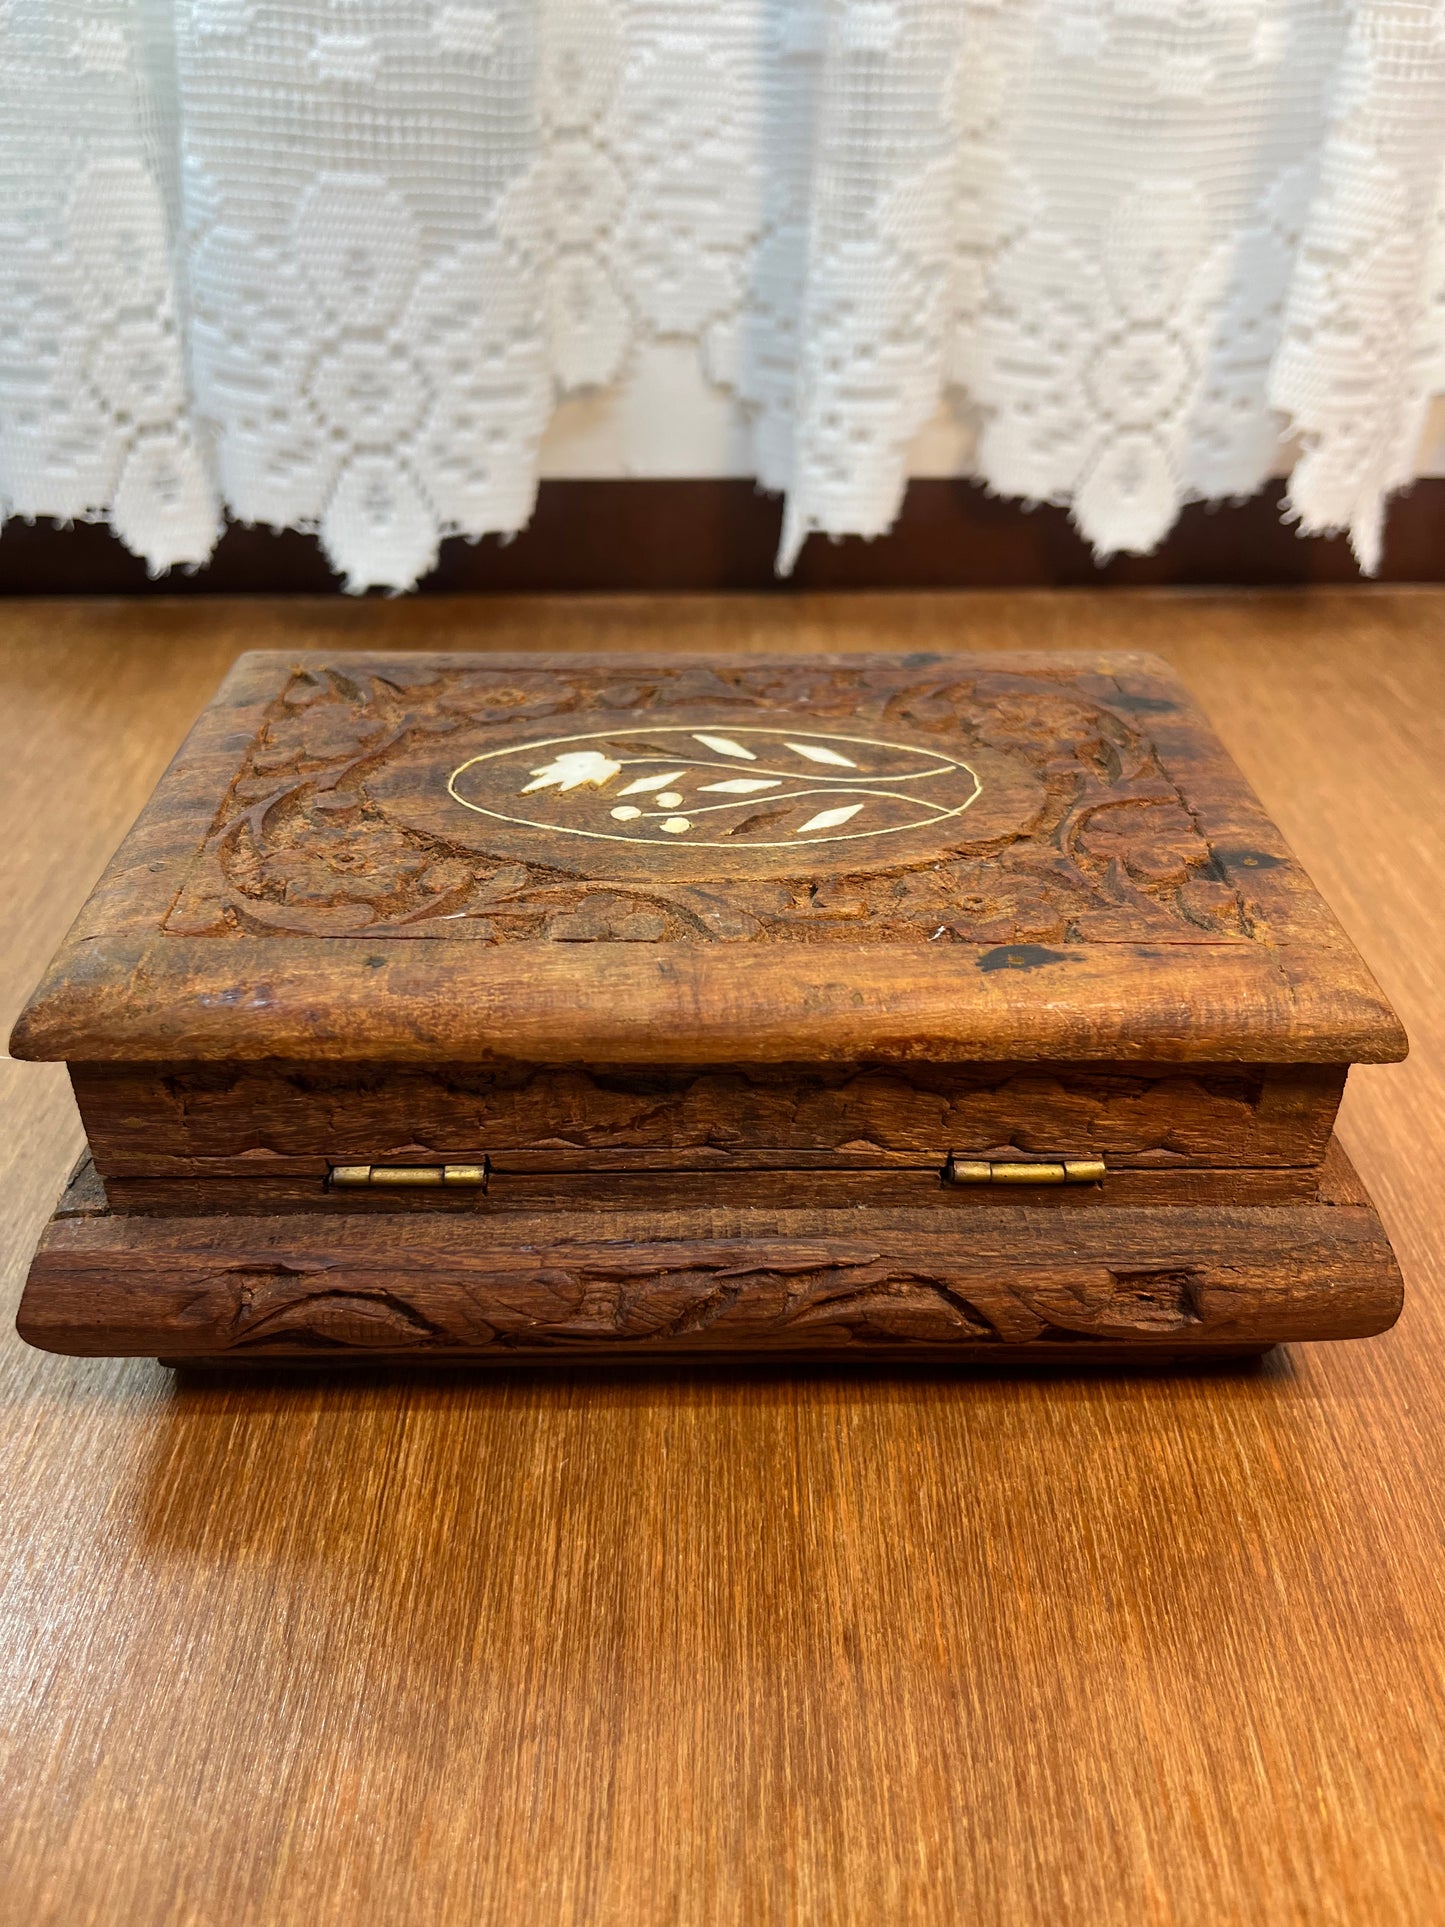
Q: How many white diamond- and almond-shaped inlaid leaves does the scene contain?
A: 5